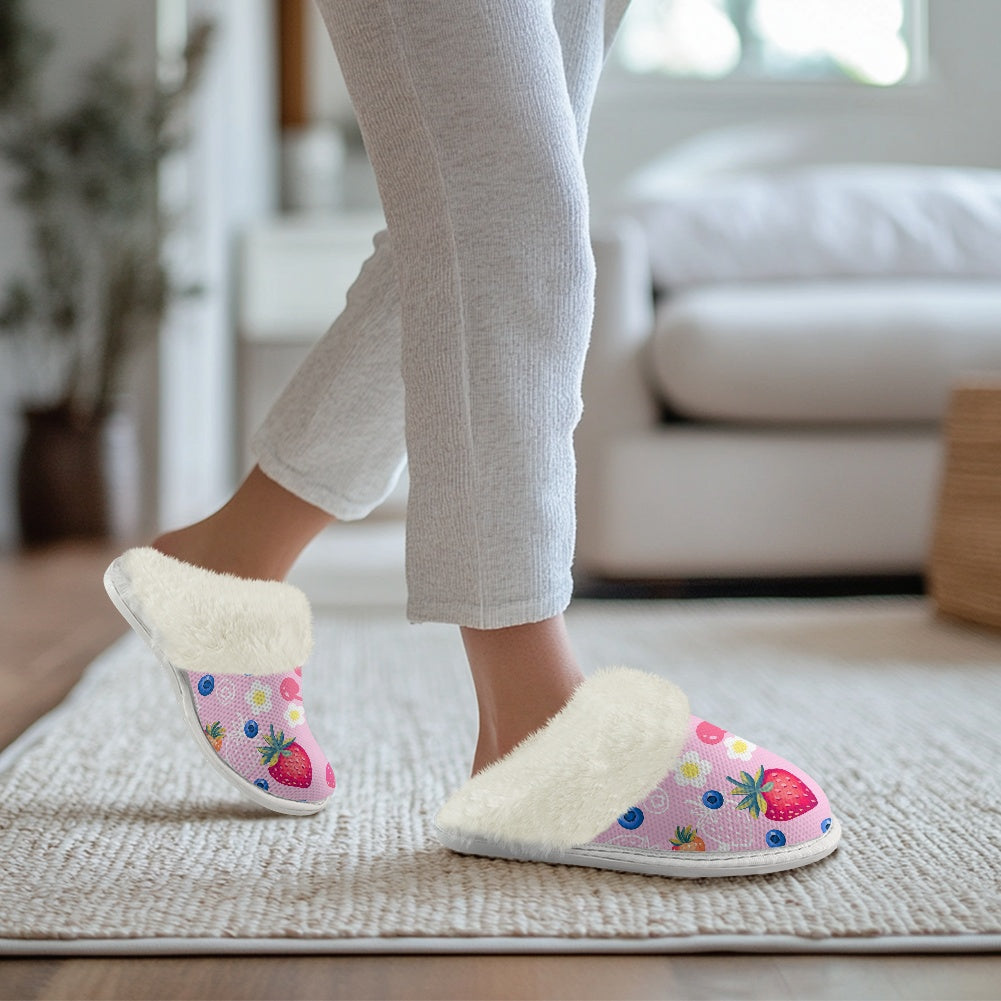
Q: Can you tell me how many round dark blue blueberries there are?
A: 7